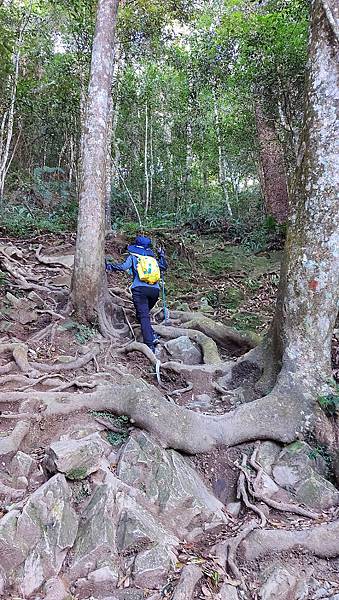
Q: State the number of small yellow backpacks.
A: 1